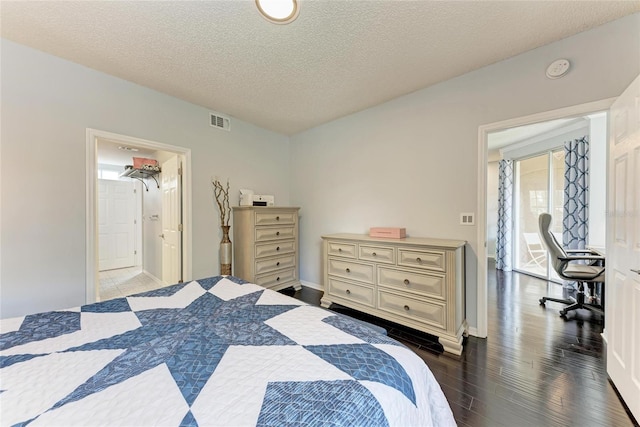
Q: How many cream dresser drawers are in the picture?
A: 12